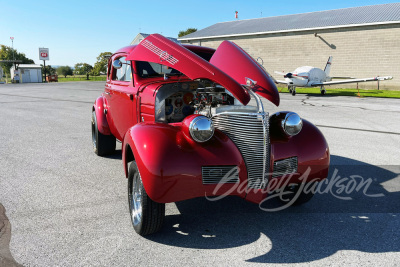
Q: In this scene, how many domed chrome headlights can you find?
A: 2